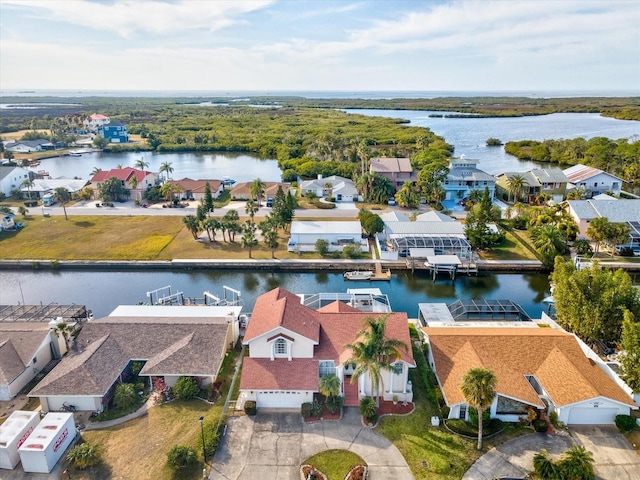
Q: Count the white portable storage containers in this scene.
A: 2